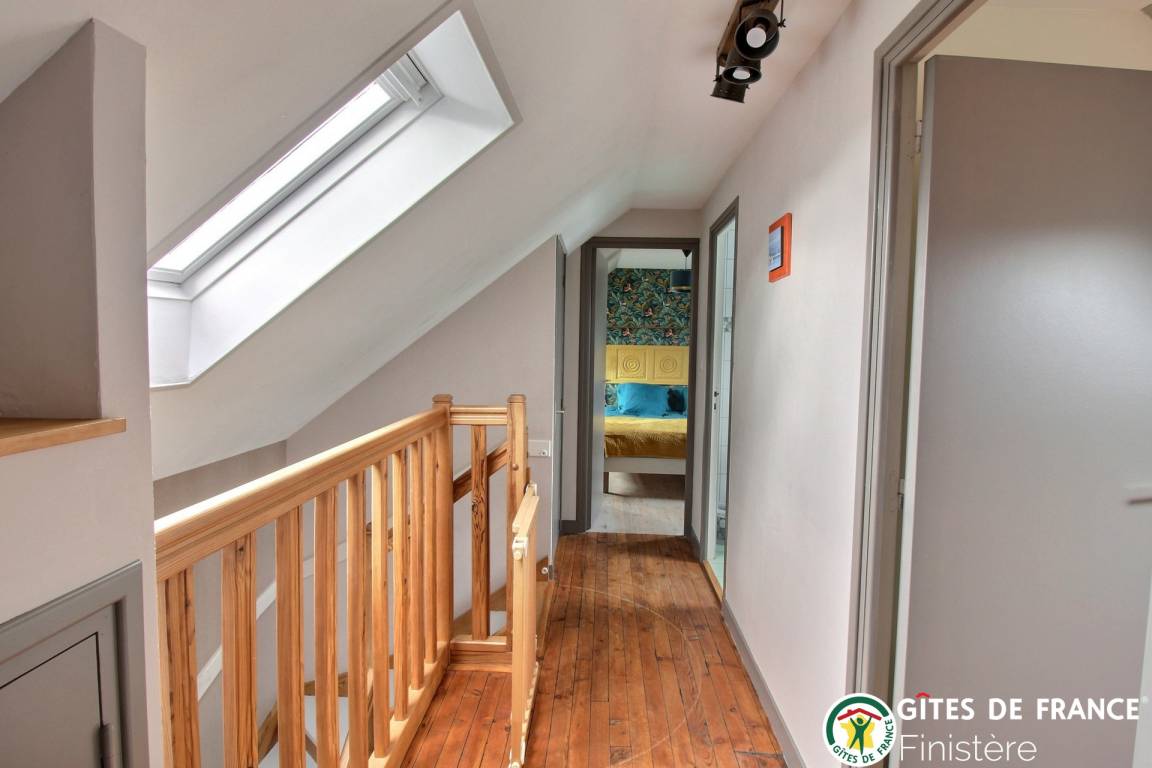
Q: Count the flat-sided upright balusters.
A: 10